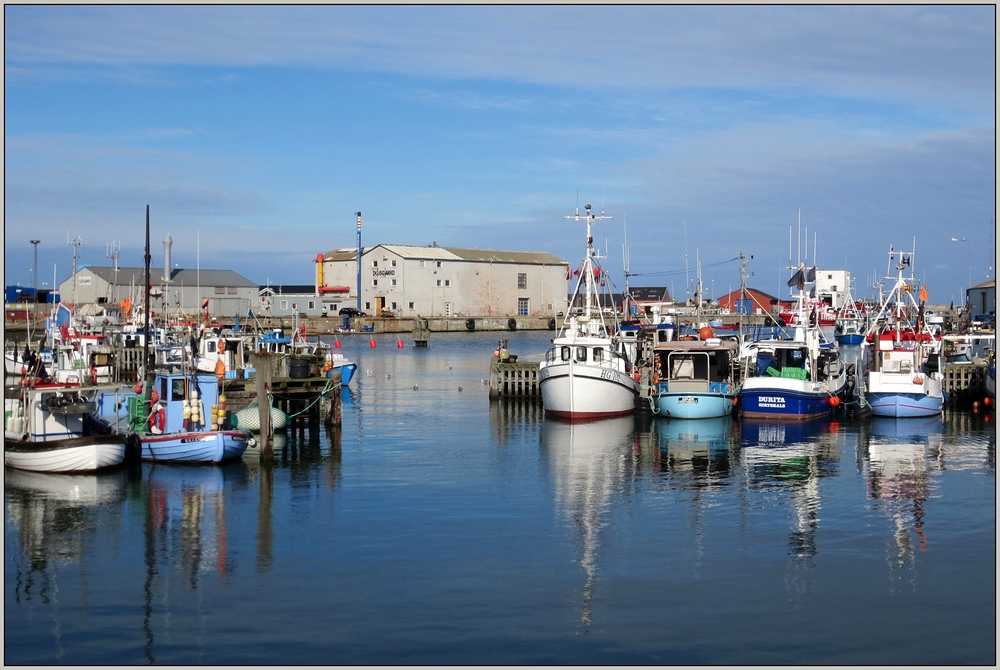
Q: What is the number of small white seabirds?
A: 6